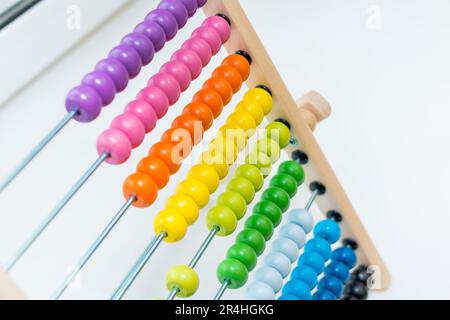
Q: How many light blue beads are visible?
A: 6